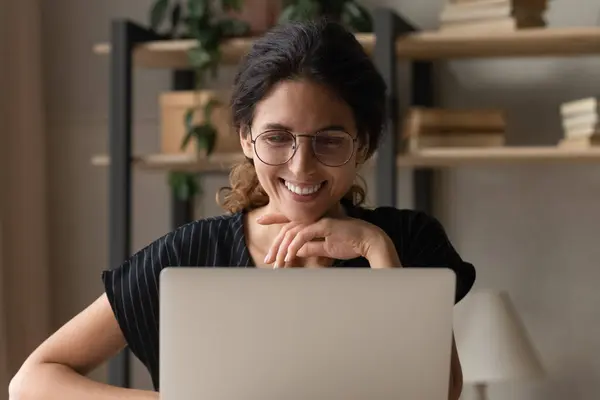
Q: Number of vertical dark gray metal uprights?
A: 4